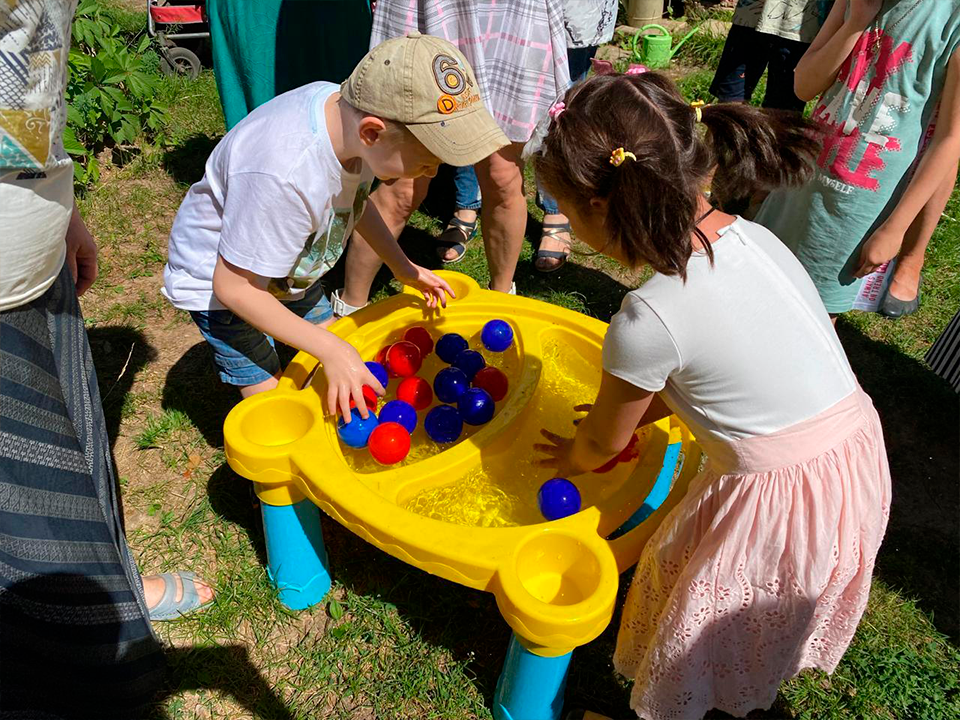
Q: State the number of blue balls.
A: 10